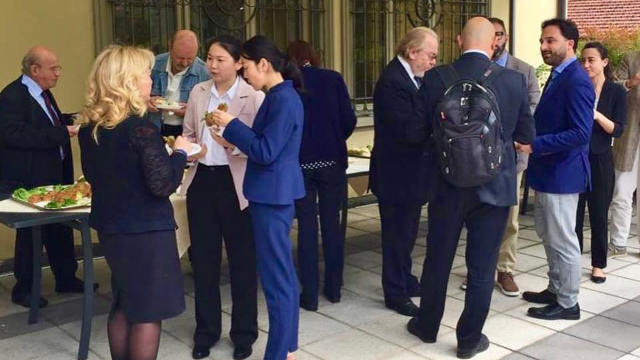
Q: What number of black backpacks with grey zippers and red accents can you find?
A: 1